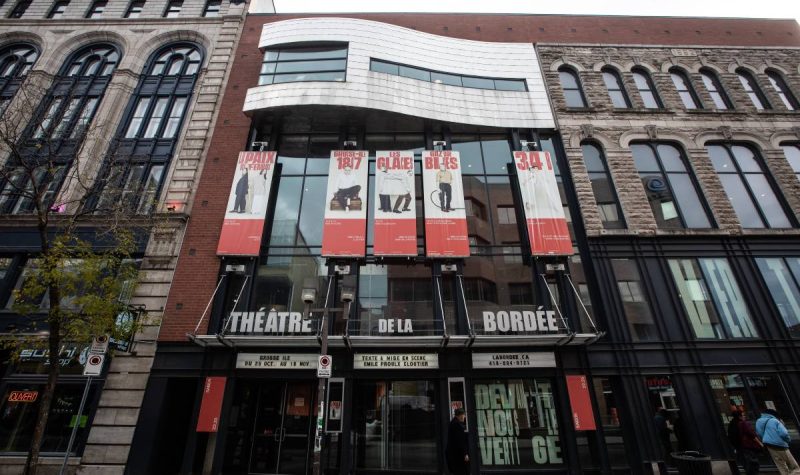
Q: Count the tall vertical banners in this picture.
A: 5